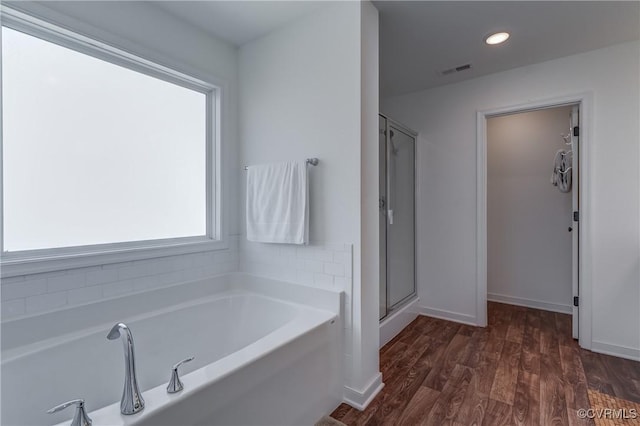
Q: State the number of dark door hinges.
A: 3